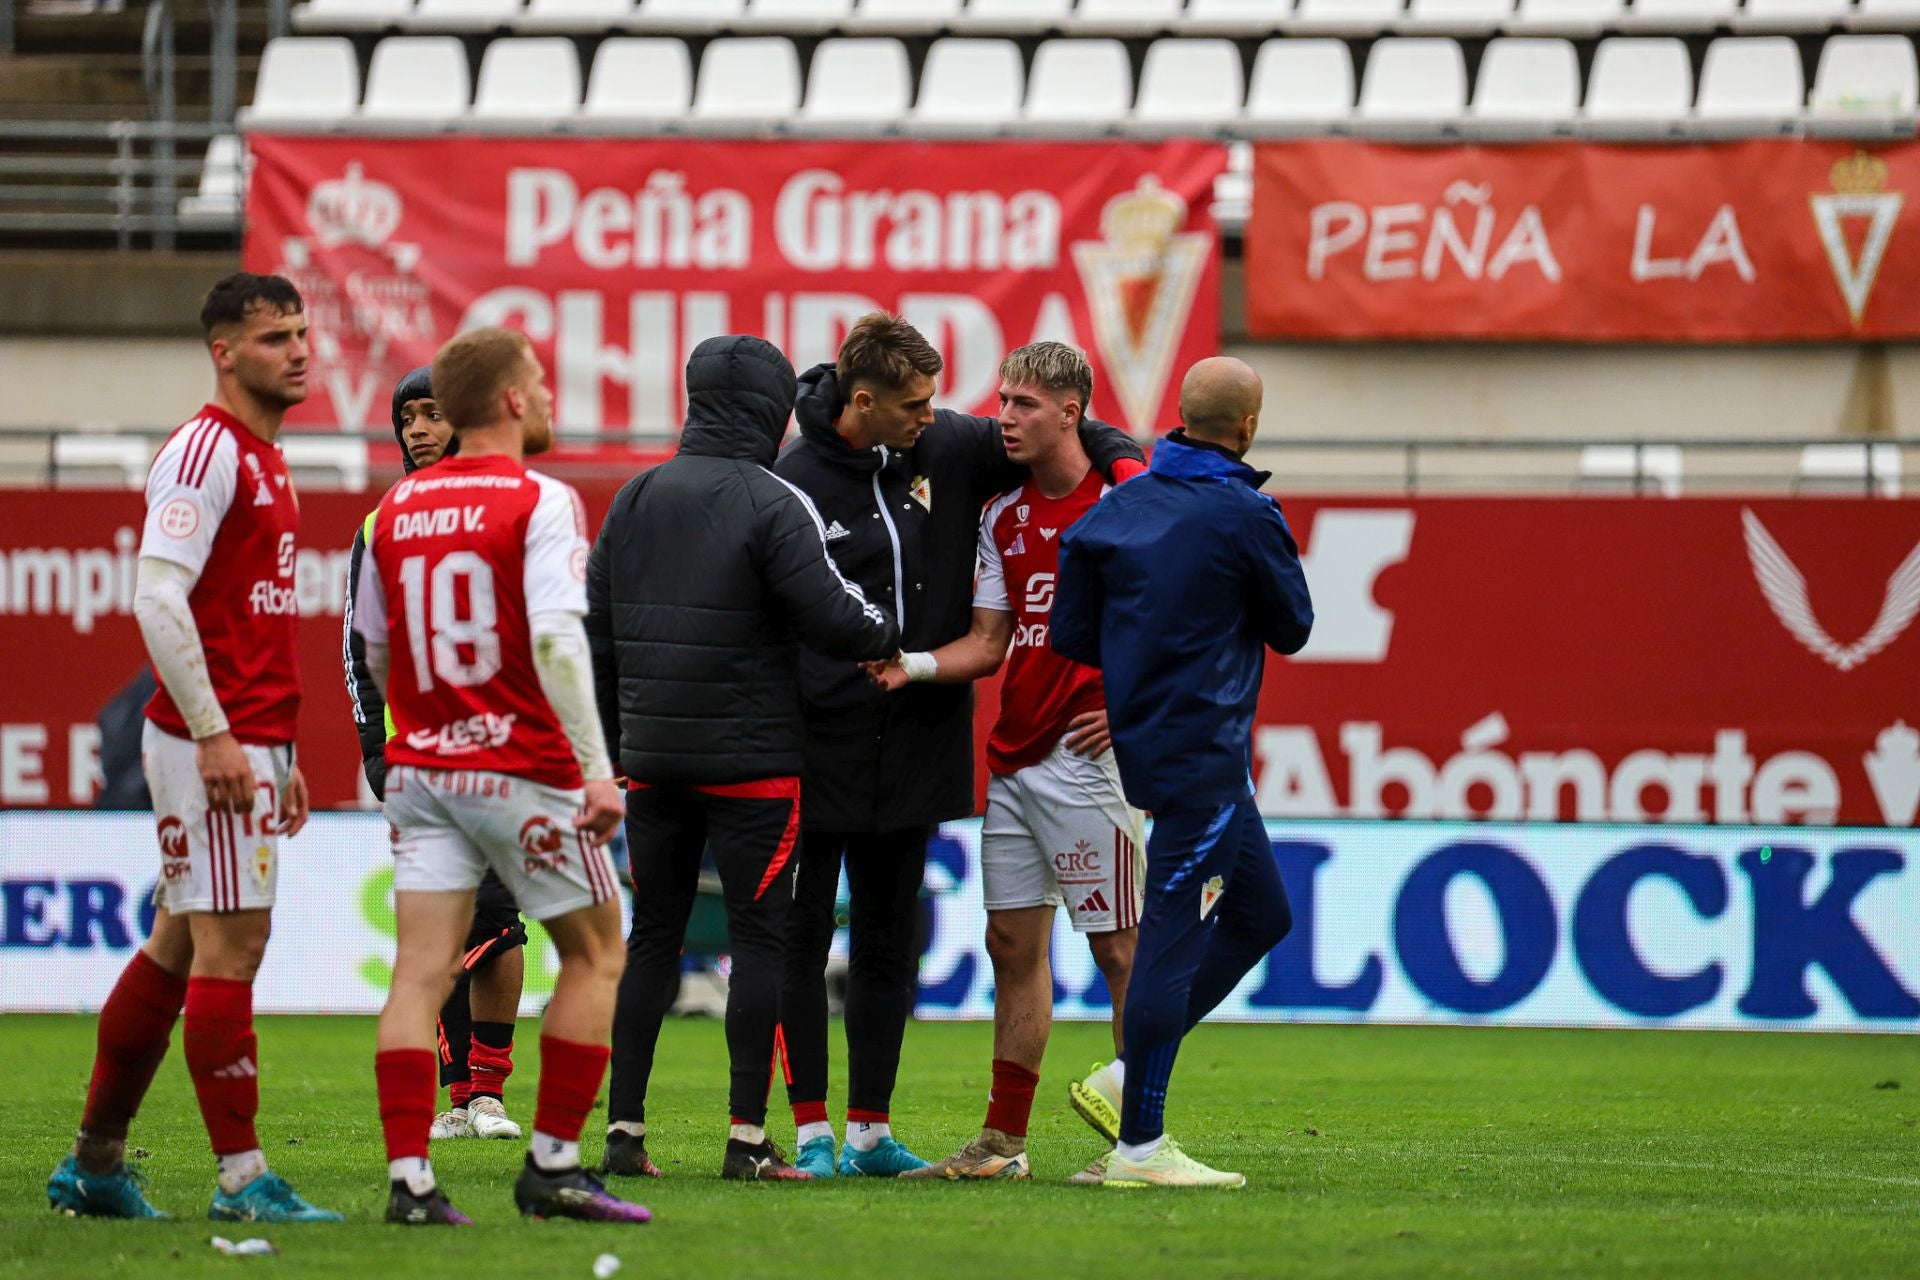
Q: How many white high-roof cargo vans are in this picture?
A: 0